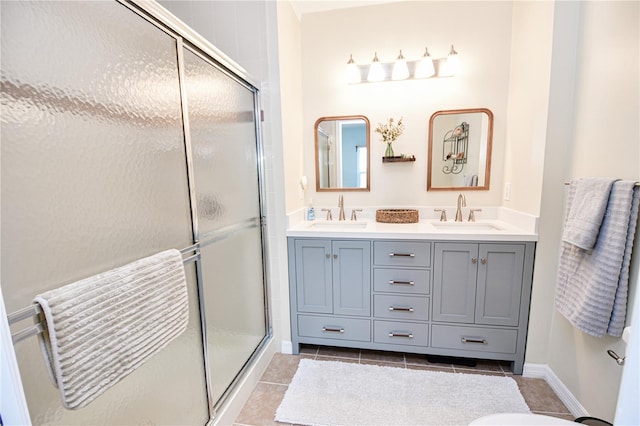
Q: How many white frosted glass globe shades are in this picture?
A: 5